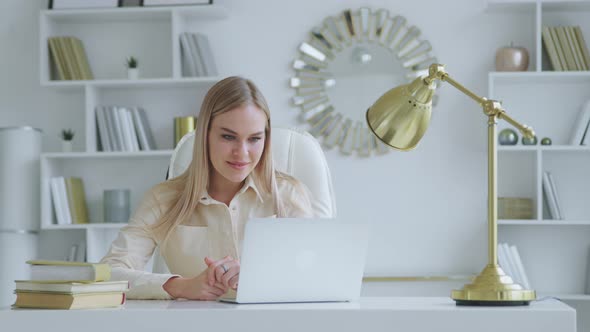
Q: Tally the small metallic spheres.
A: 3